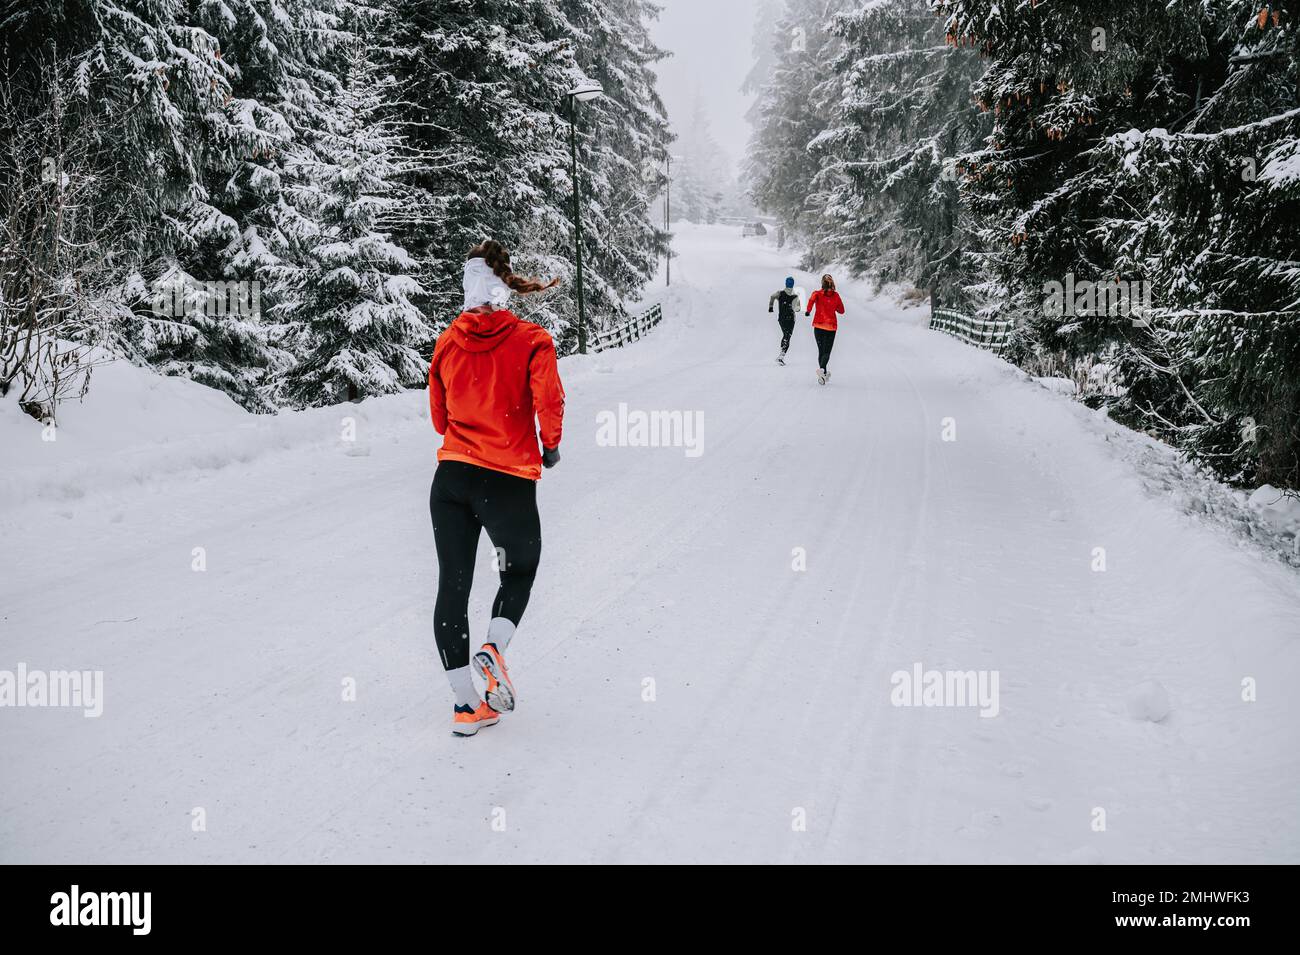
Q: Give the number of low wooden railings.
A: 2